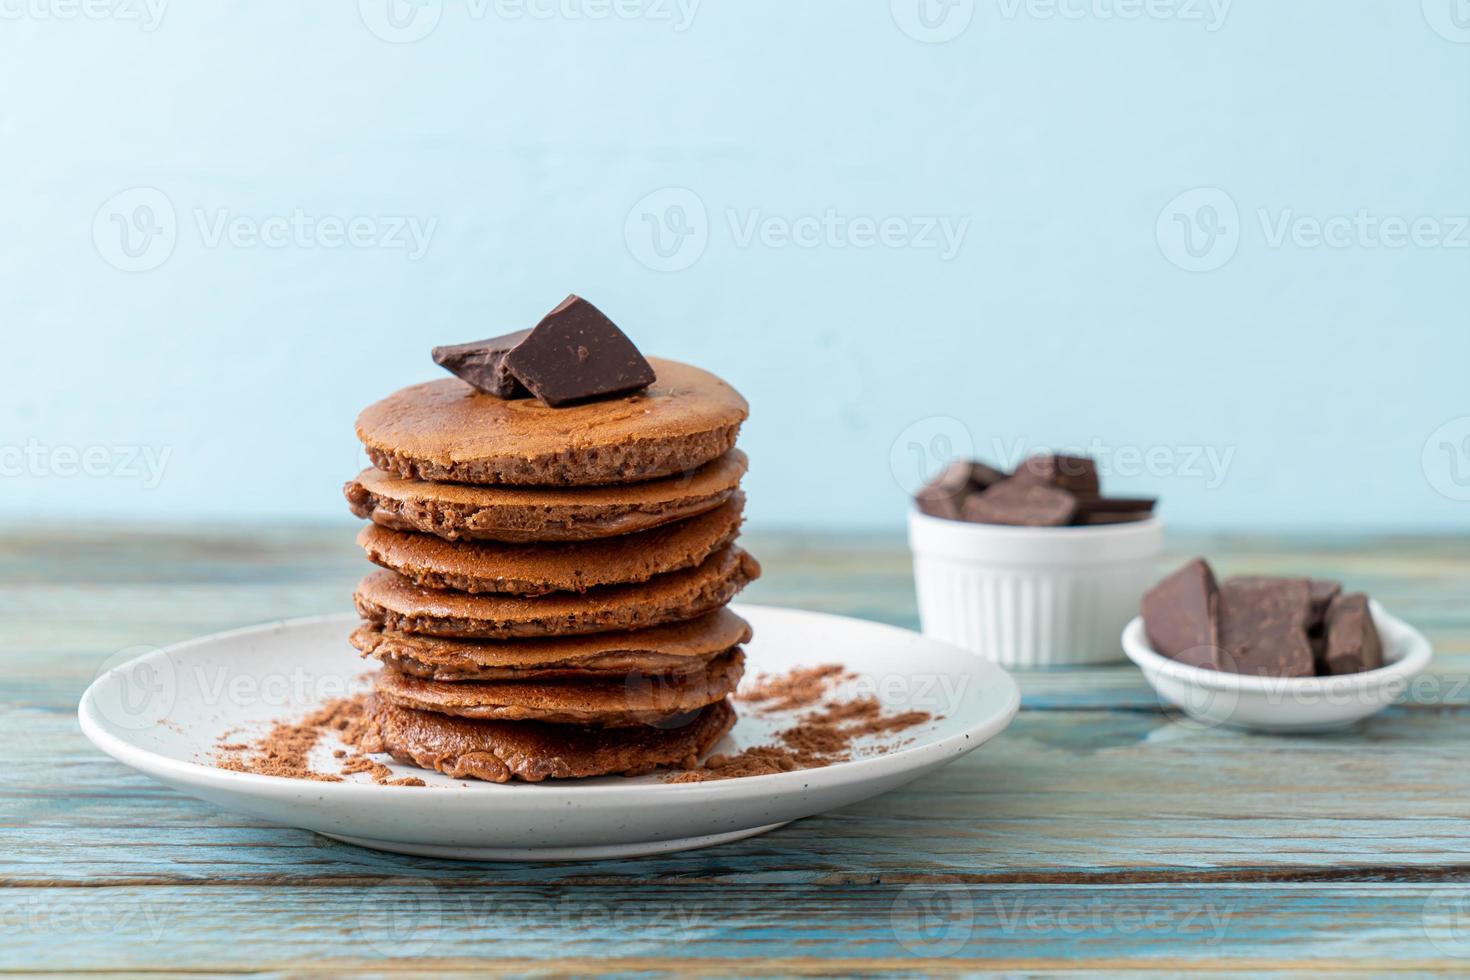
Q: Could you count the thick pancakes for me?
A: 7